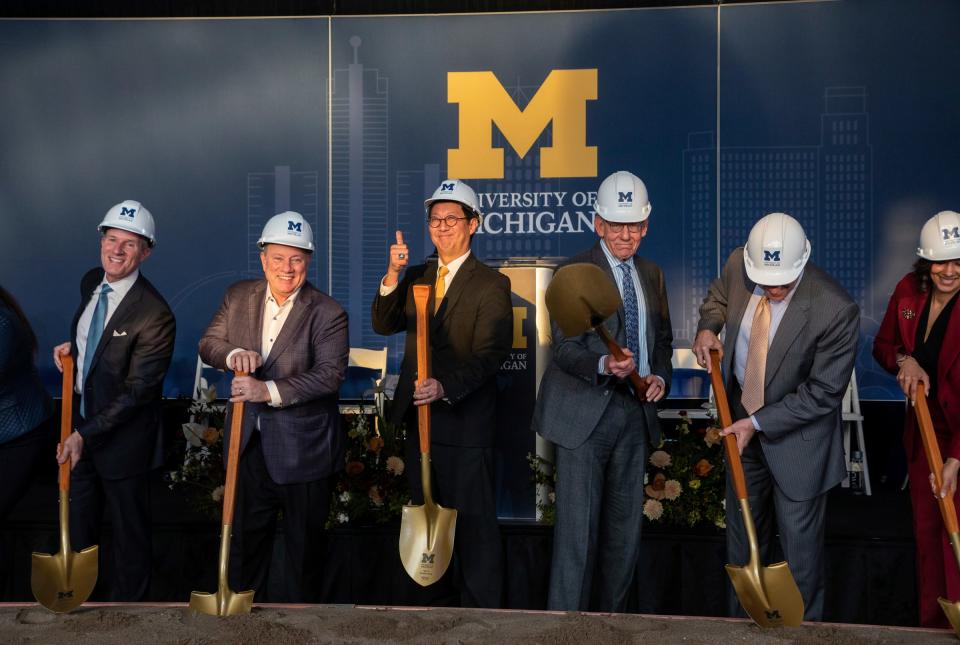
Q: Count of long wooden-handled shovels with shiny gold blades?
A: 6